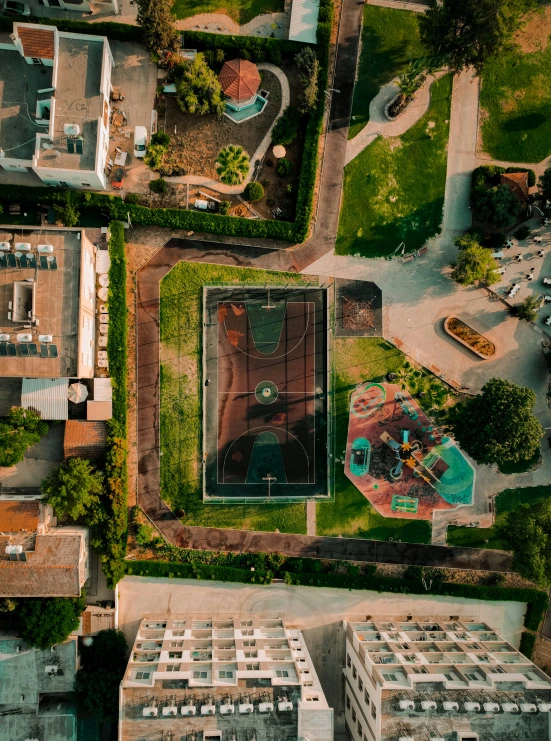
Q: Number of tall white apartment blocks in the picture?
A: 2